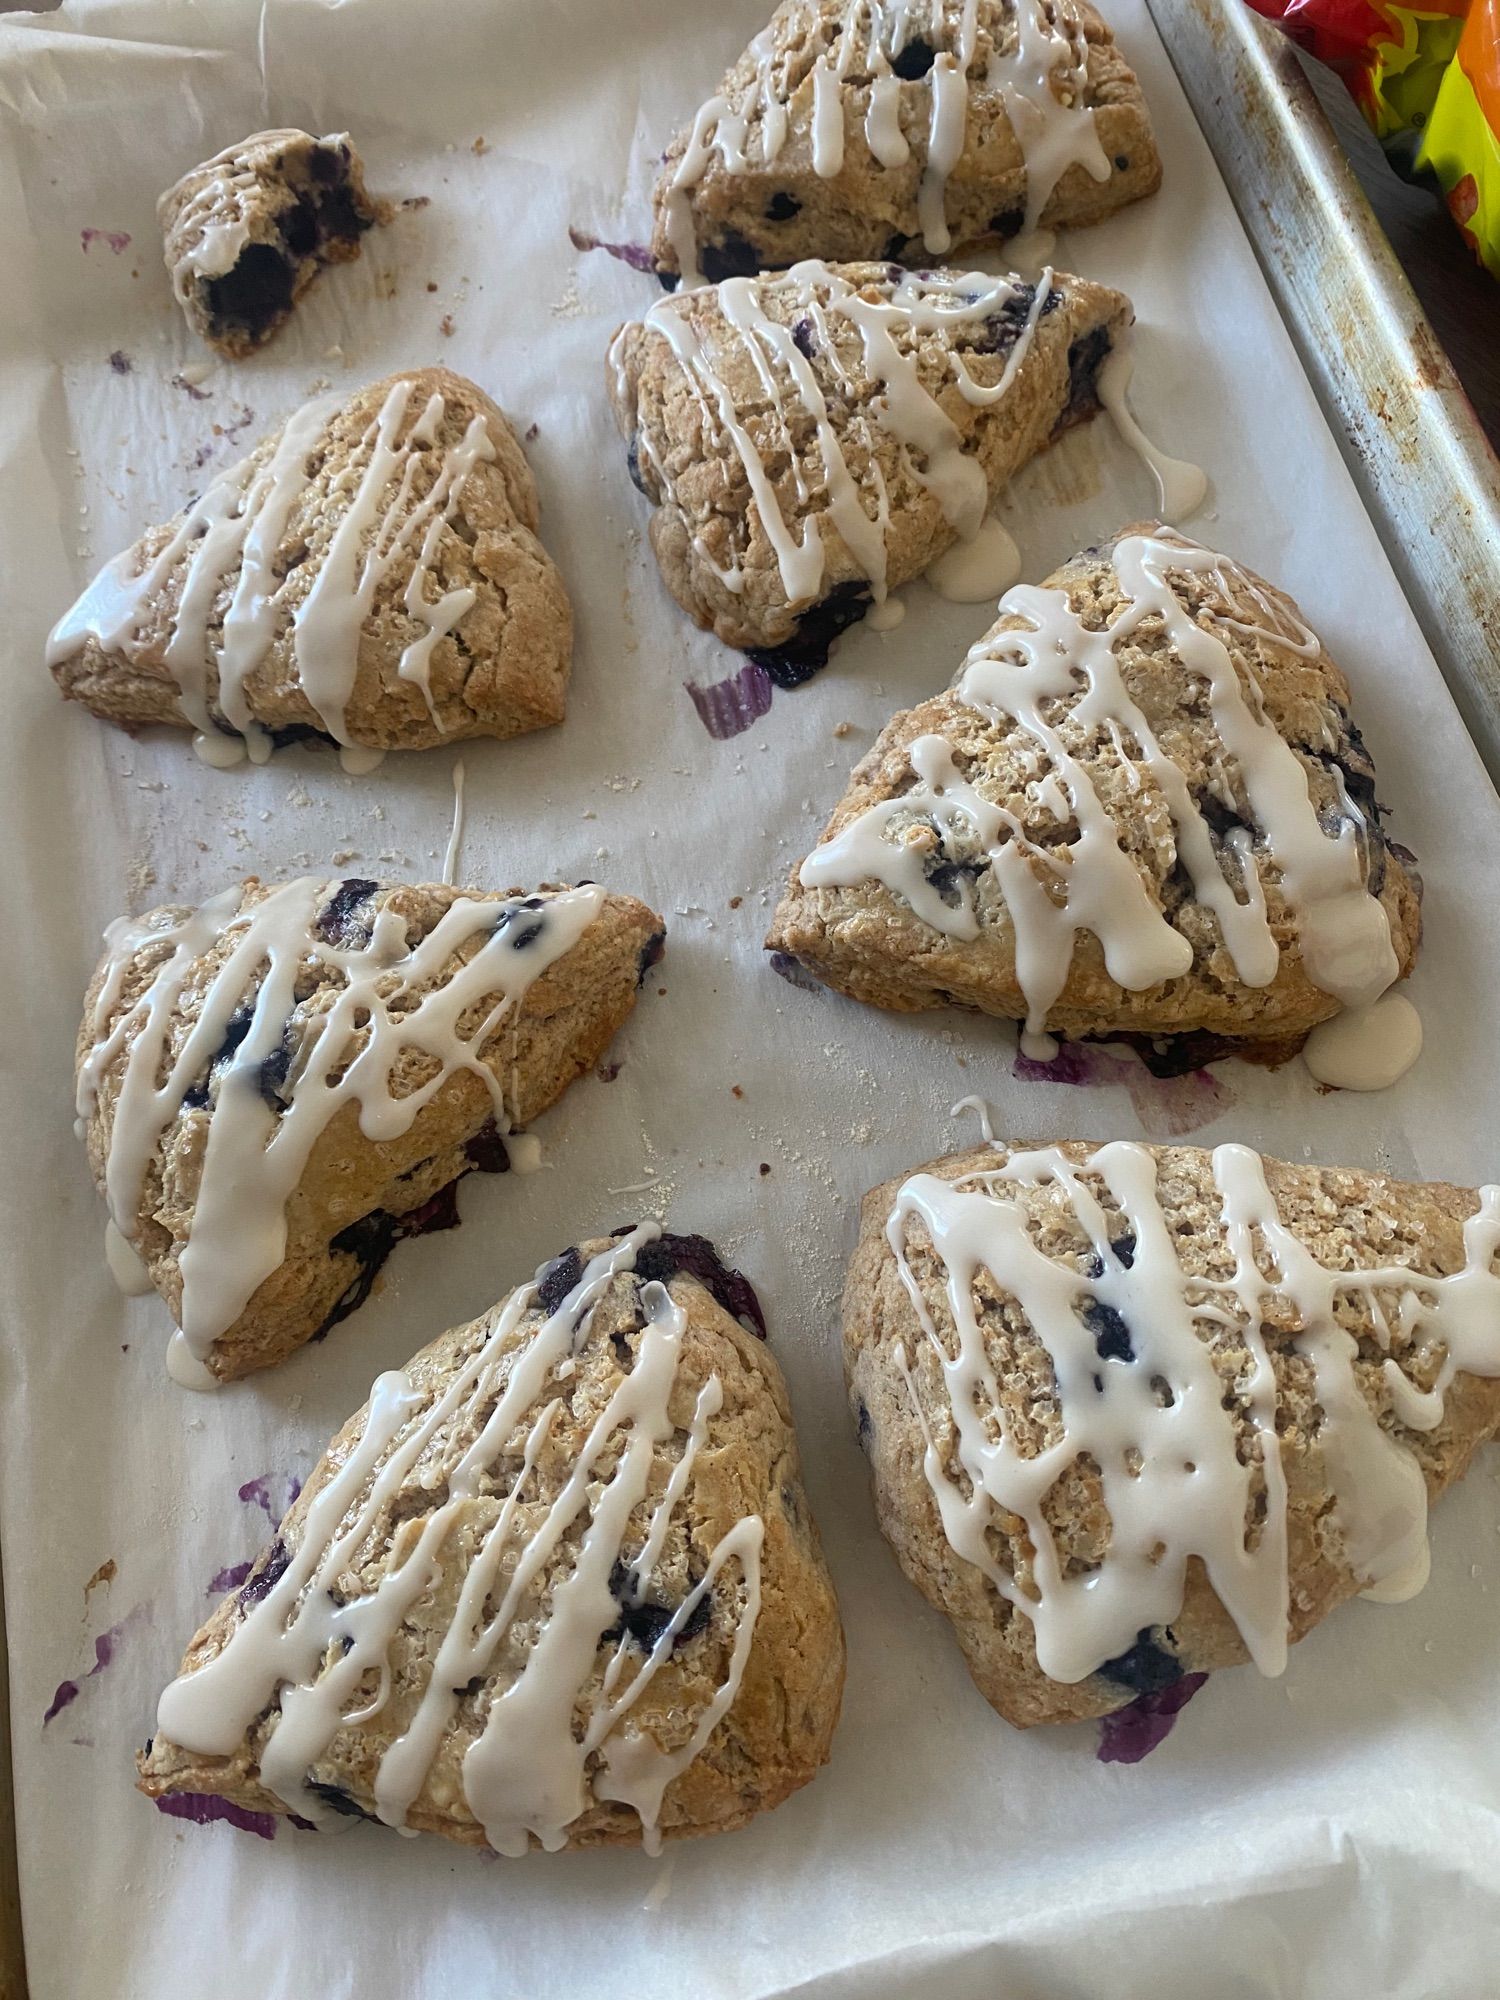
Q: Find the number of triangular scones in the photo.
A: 7